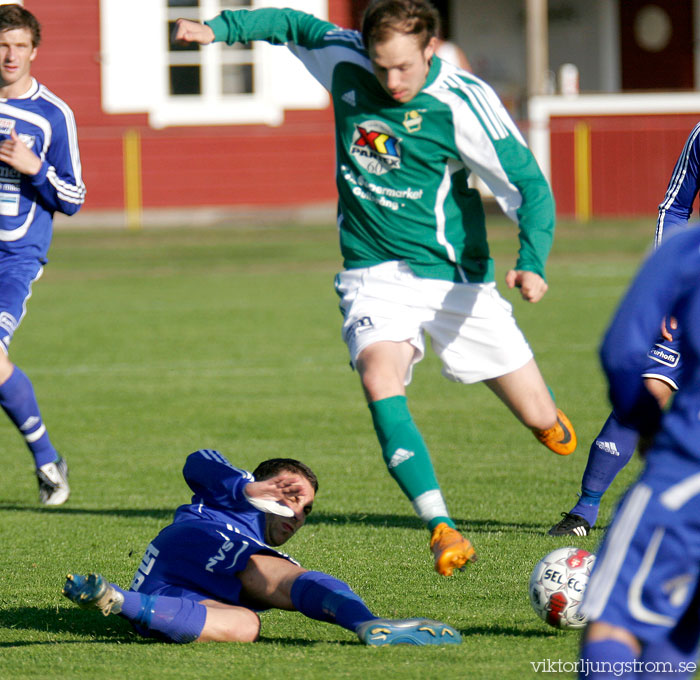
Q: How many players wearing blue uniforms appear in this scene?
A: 4